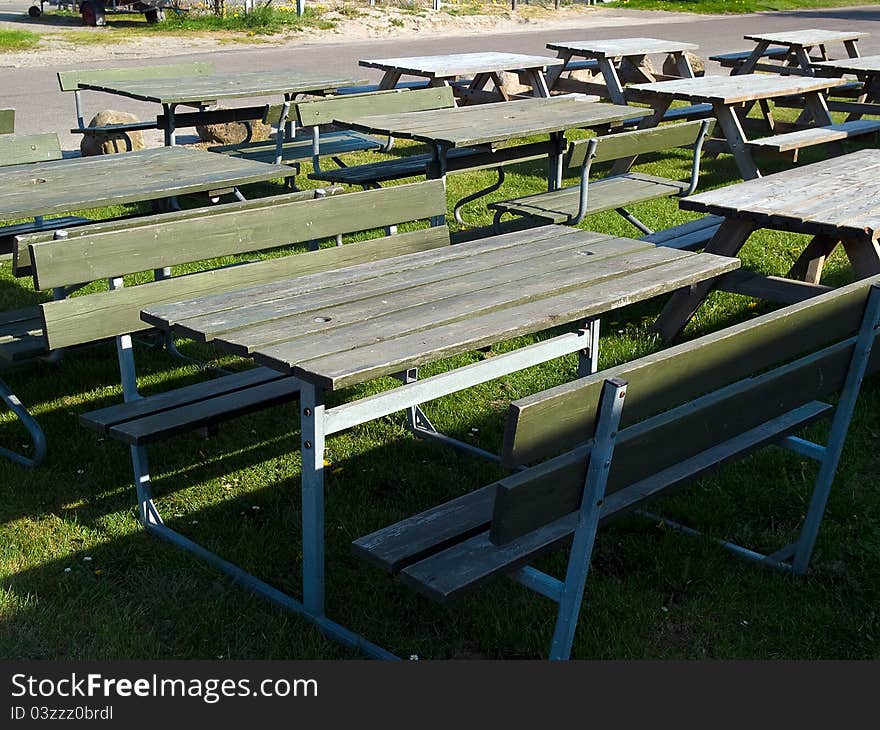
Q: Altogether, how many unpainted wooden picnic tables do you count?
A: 6